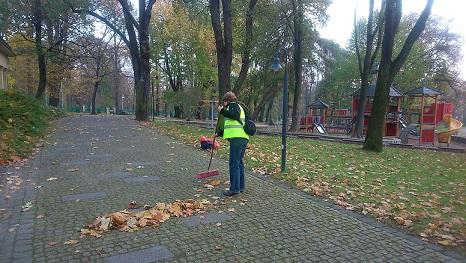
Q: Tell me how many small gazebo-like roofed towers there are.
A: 3